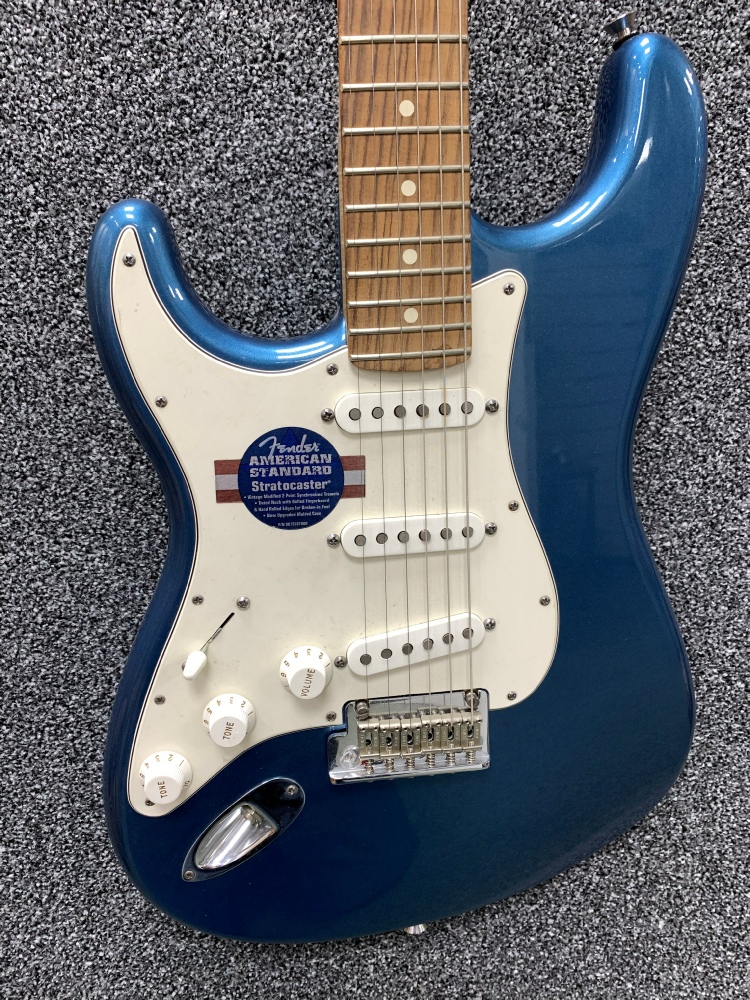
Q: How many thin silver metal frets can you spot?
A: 10